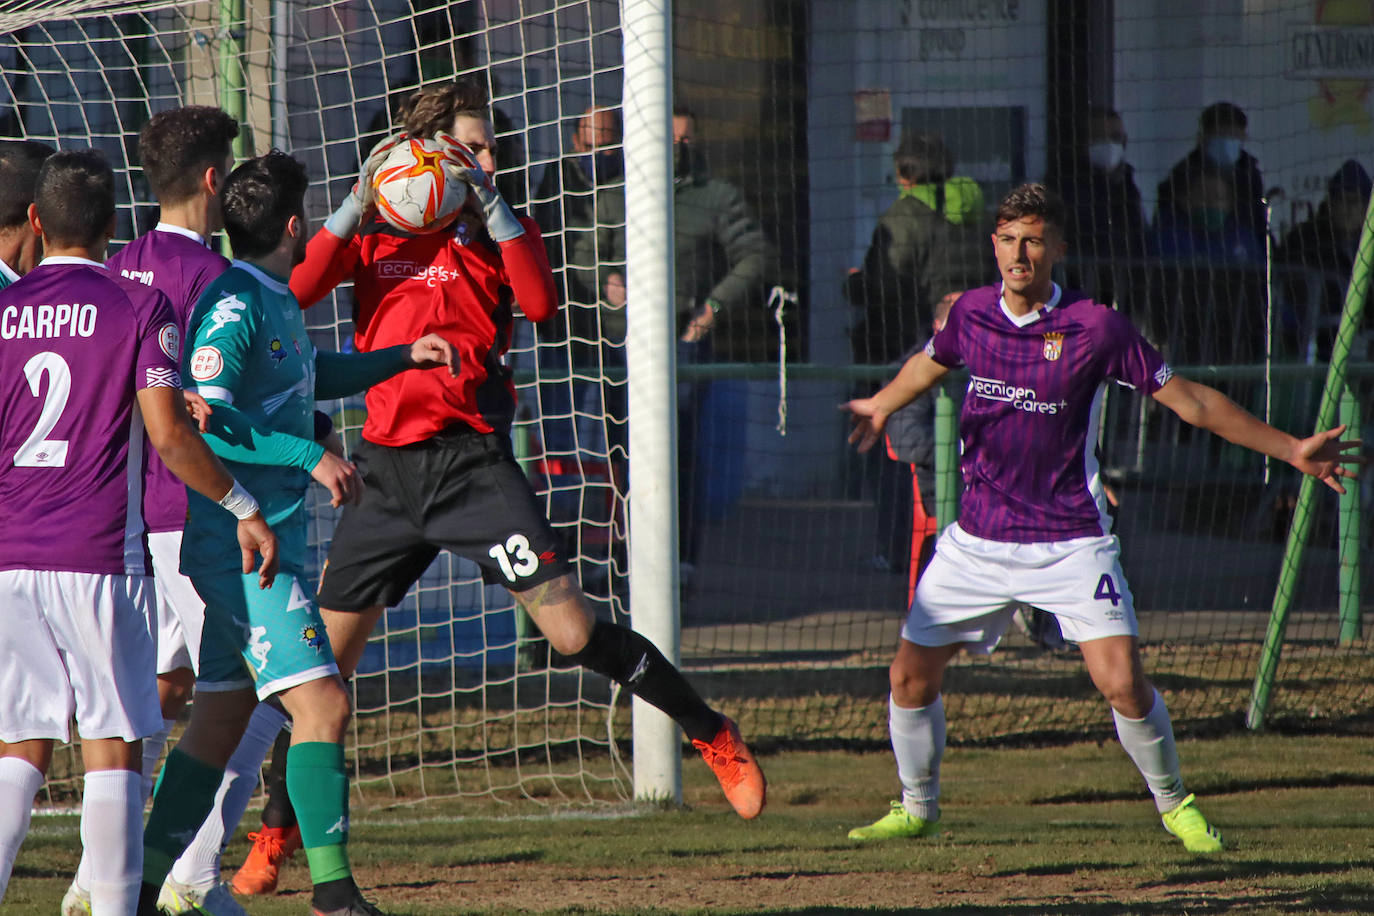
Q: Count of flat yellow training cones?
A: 0